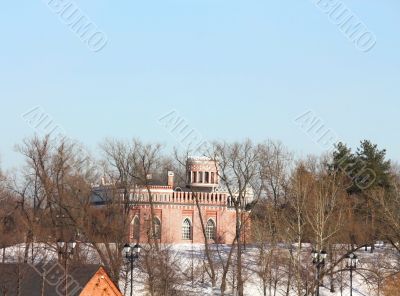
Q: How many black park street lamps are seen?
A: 4